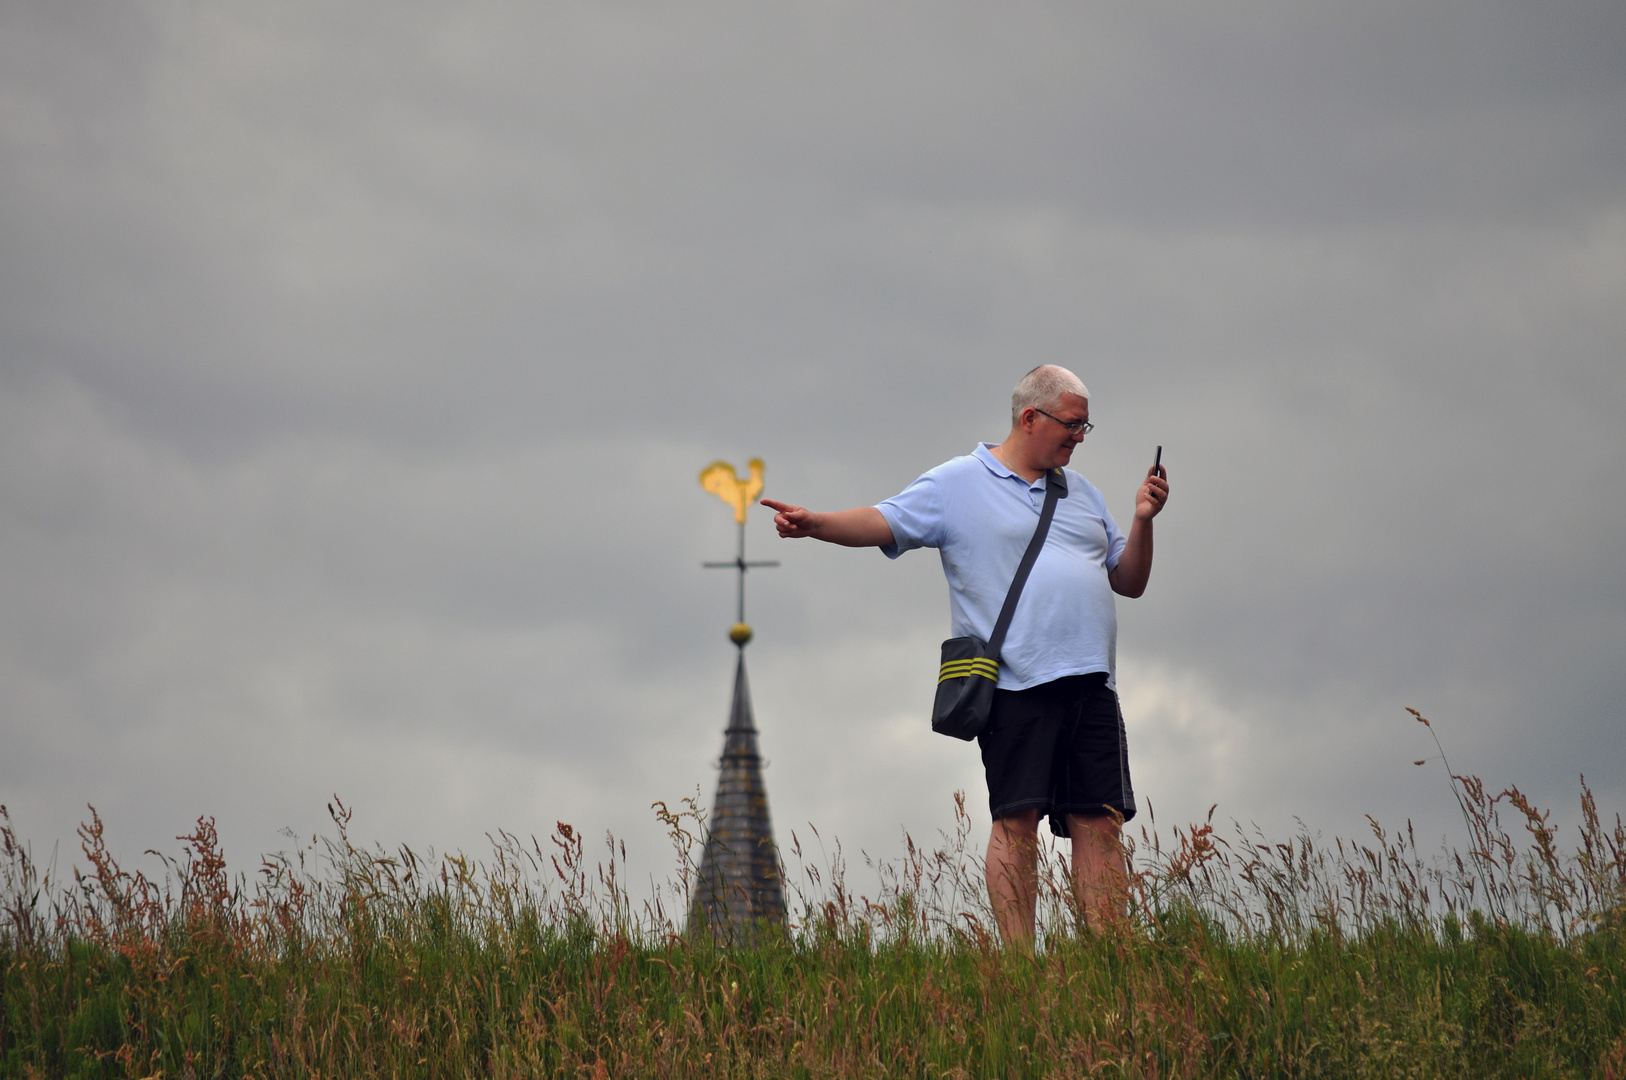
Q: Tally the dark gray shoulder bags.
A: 1